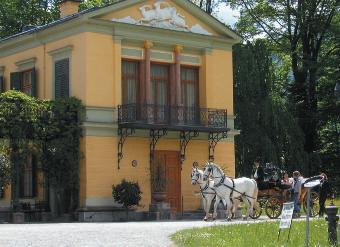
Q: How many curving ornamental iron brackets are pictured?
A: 4